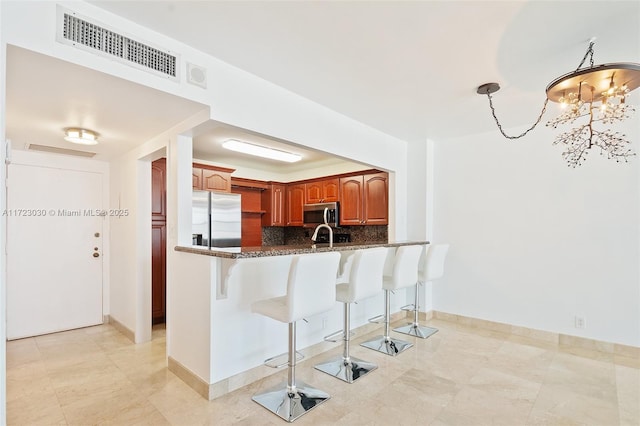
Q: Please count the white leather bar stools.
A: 4